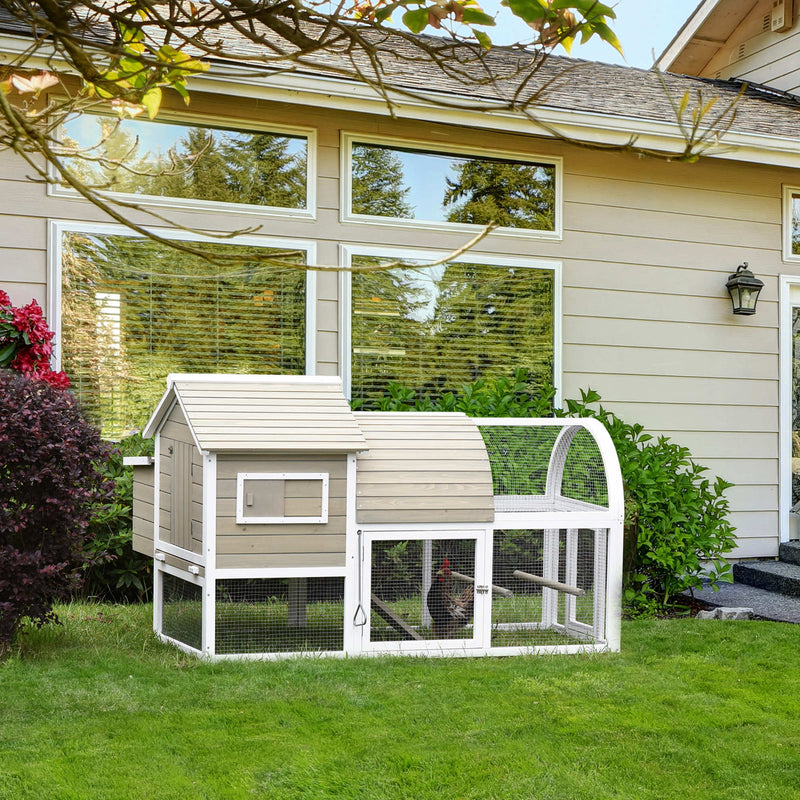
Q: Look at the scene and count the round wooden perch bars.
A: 2